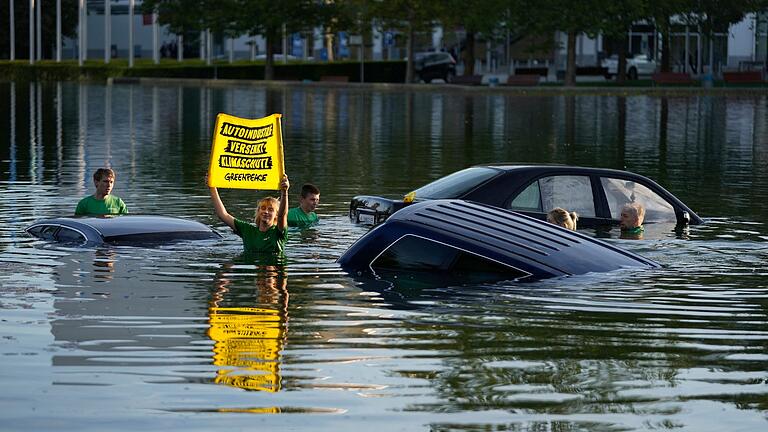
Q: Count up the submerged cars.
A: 3